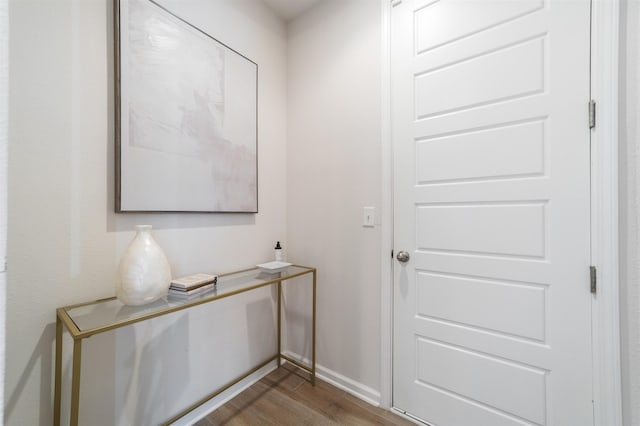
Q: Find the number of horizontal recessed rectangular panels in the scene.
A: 6